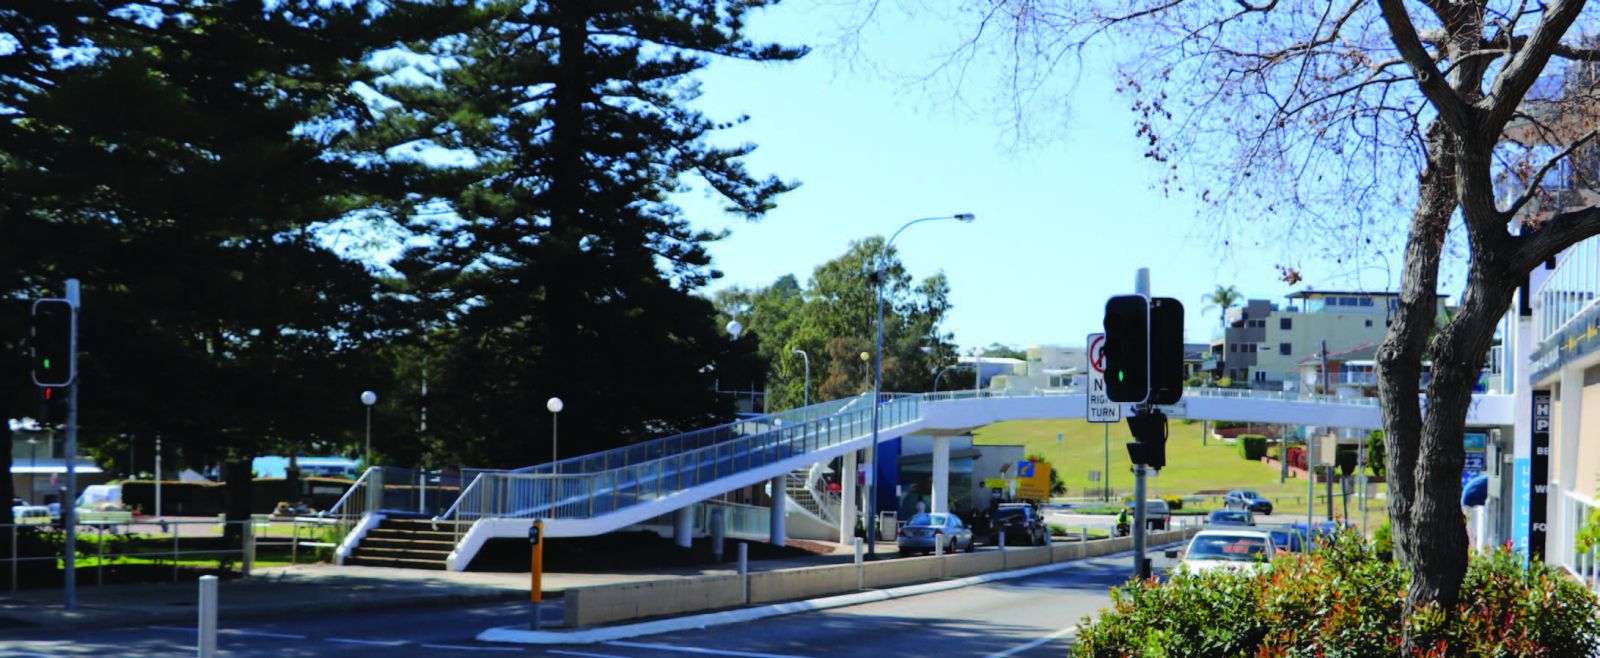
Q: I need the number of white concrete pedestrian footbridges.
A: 1